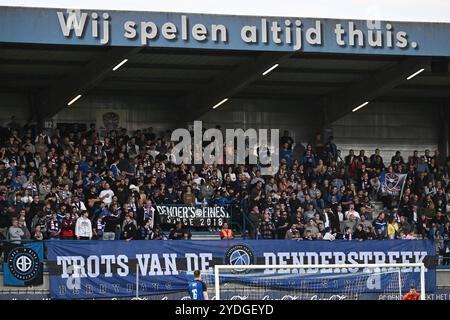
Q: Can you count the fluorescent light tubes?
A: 6